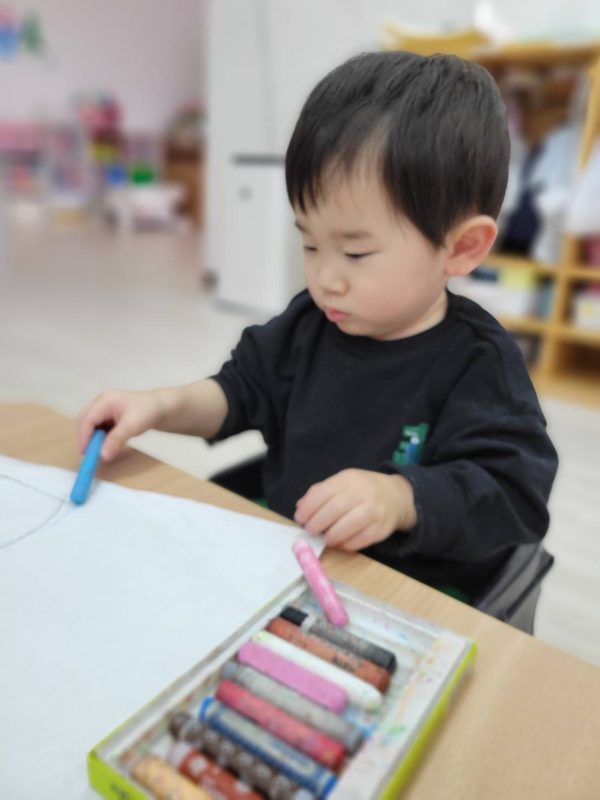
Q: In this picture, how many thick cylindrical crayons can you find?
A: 12